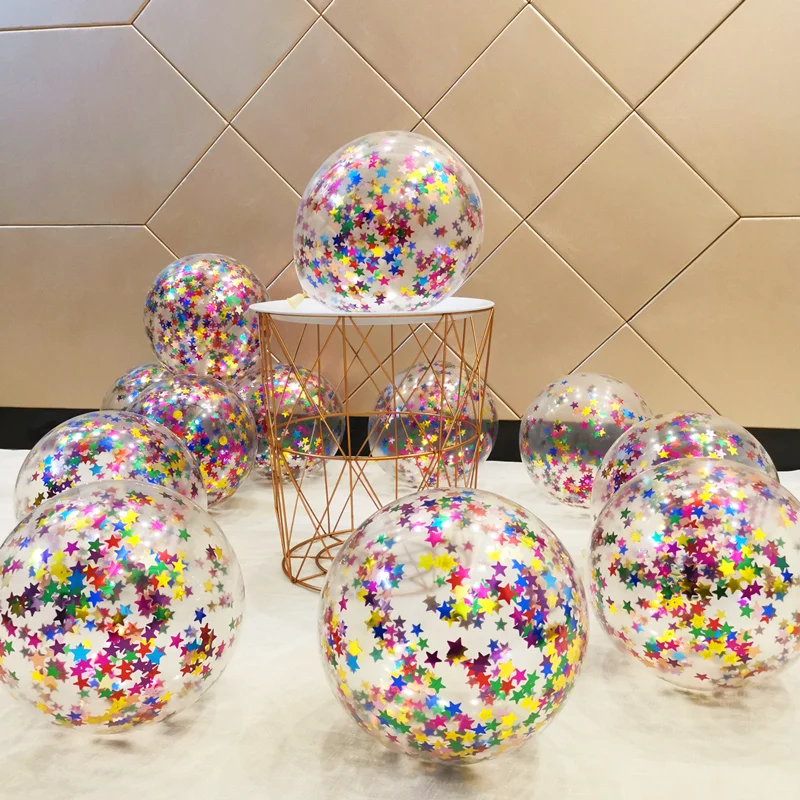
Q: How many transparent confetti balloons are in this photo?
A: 12